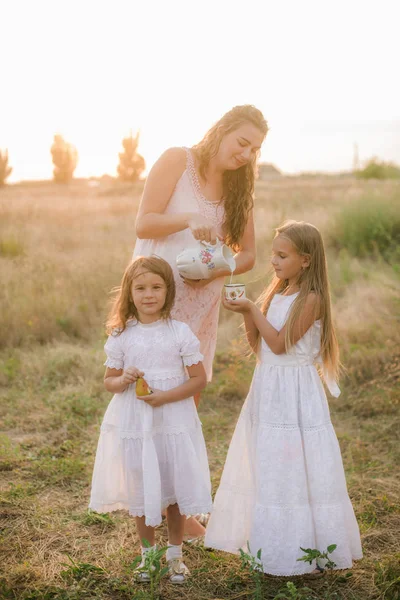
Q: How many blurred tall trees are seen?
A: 3